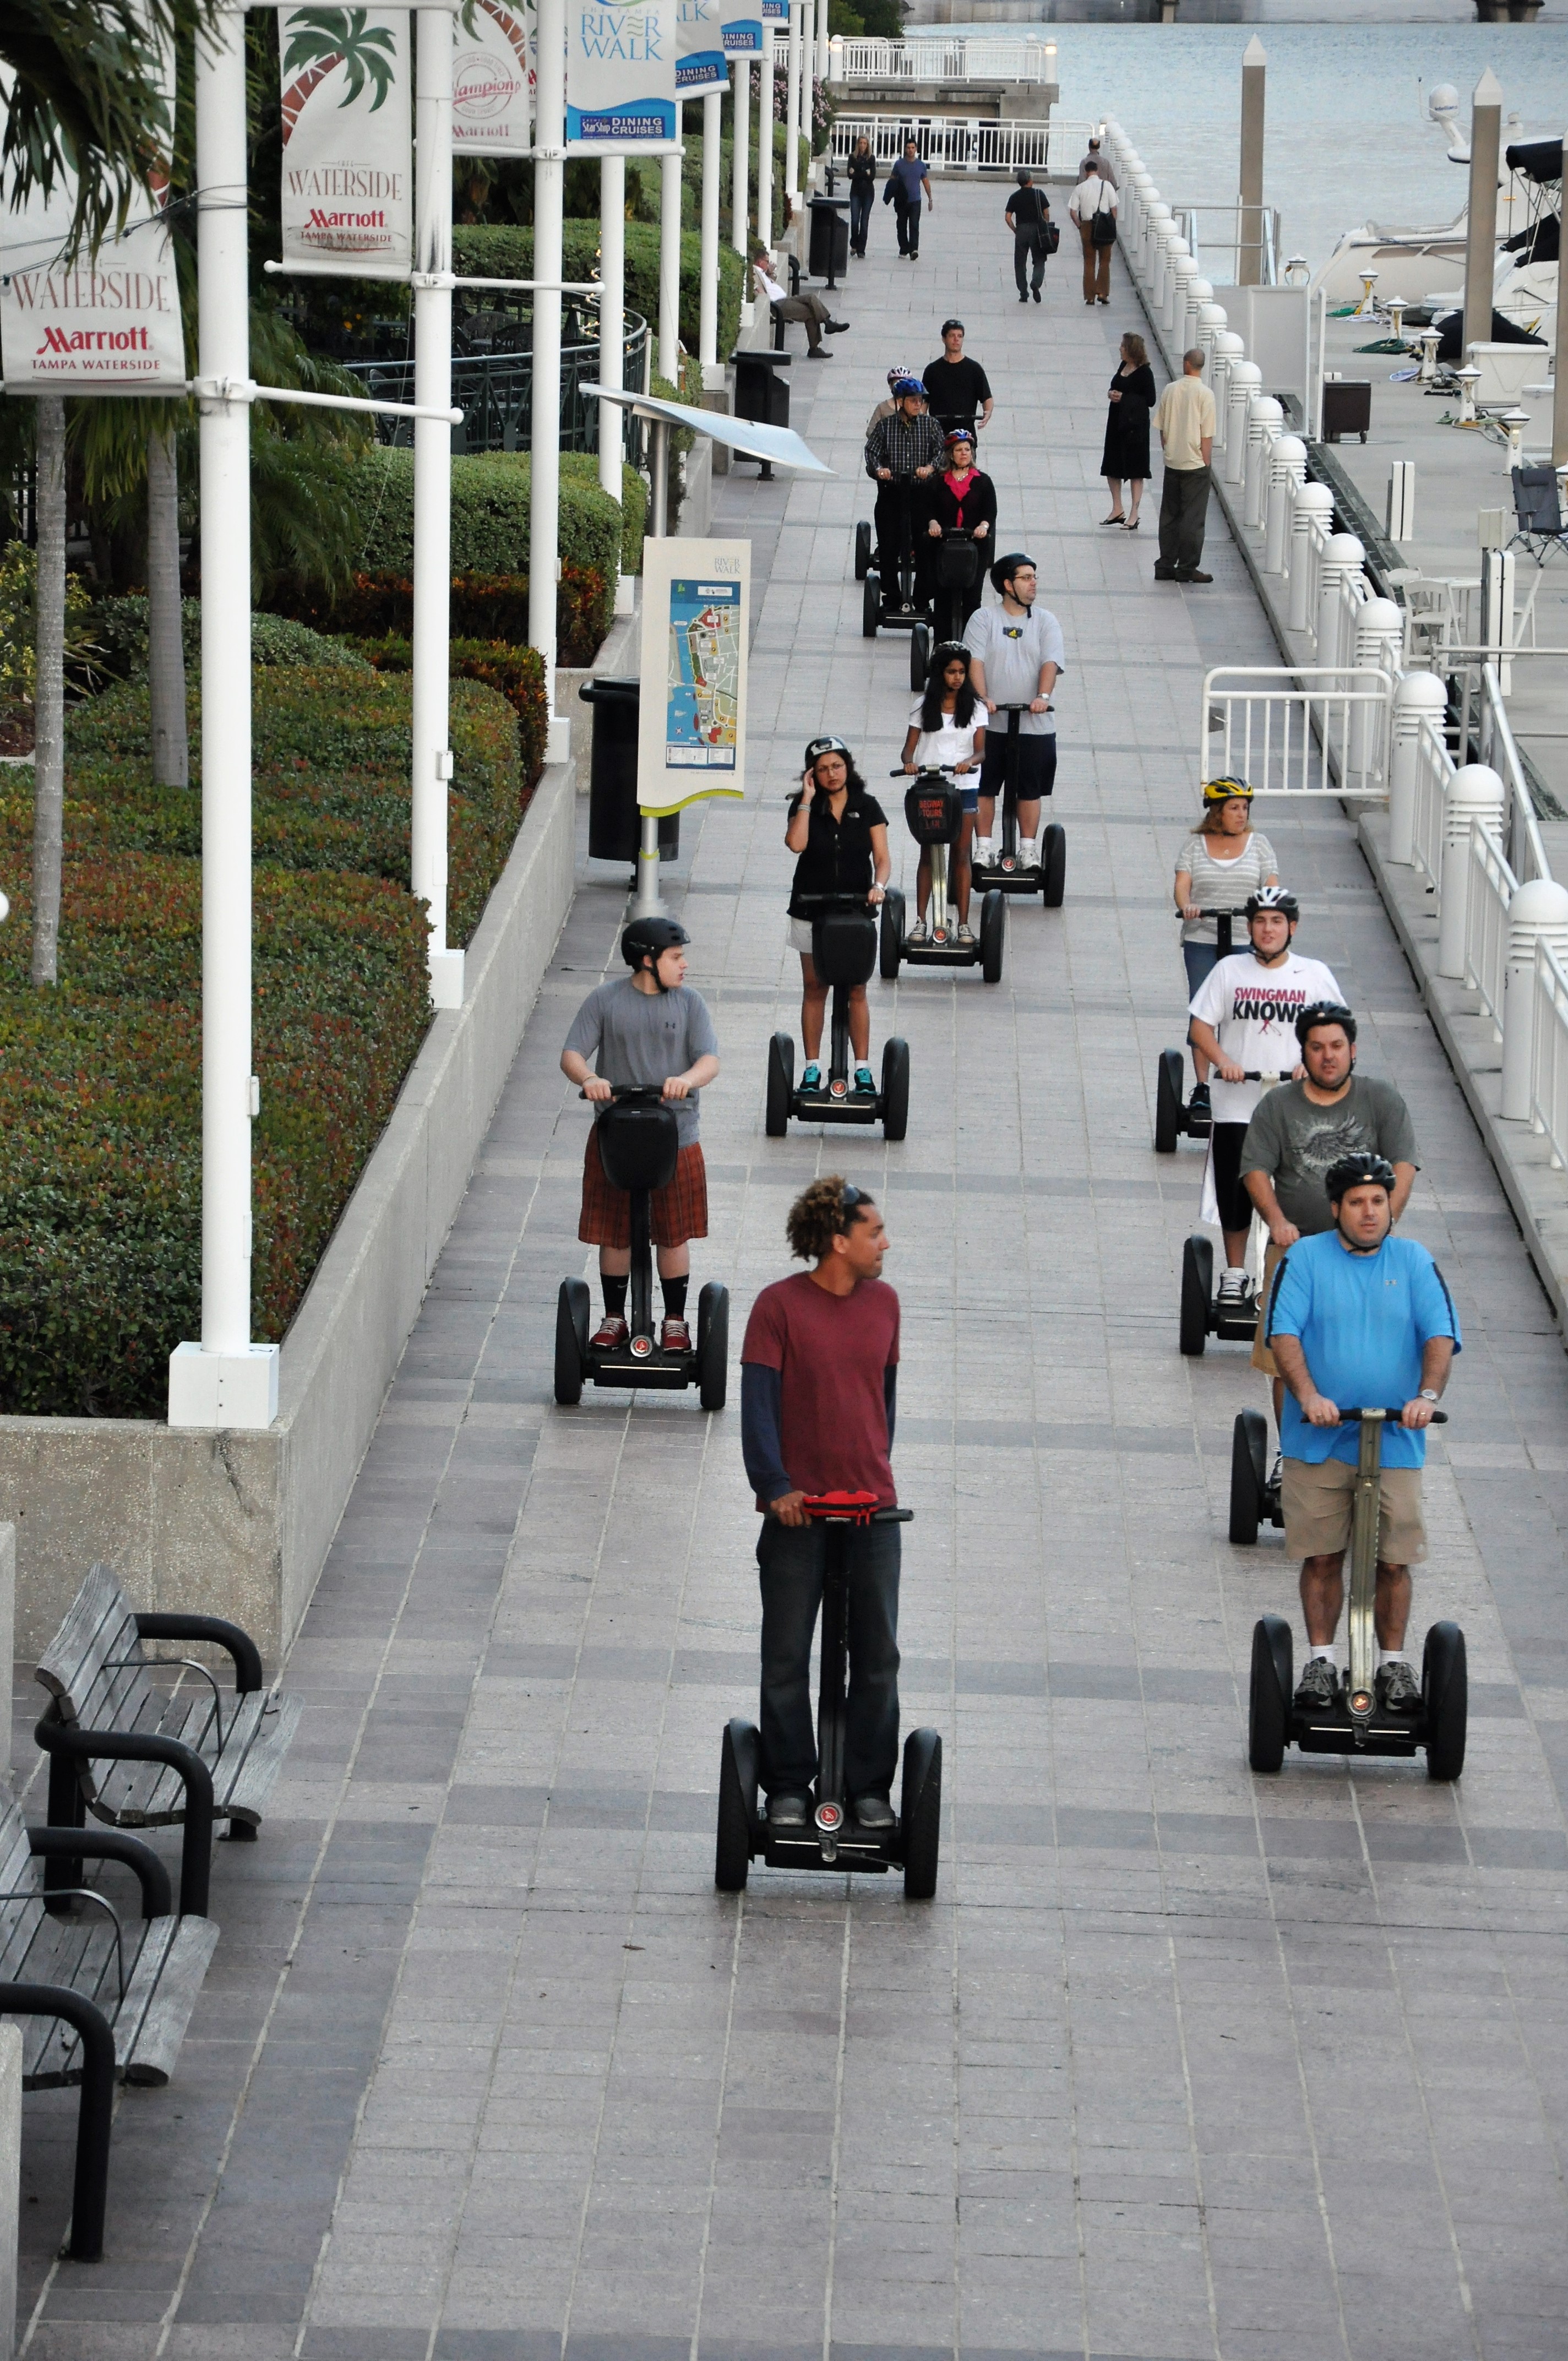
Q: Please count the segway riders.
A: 13